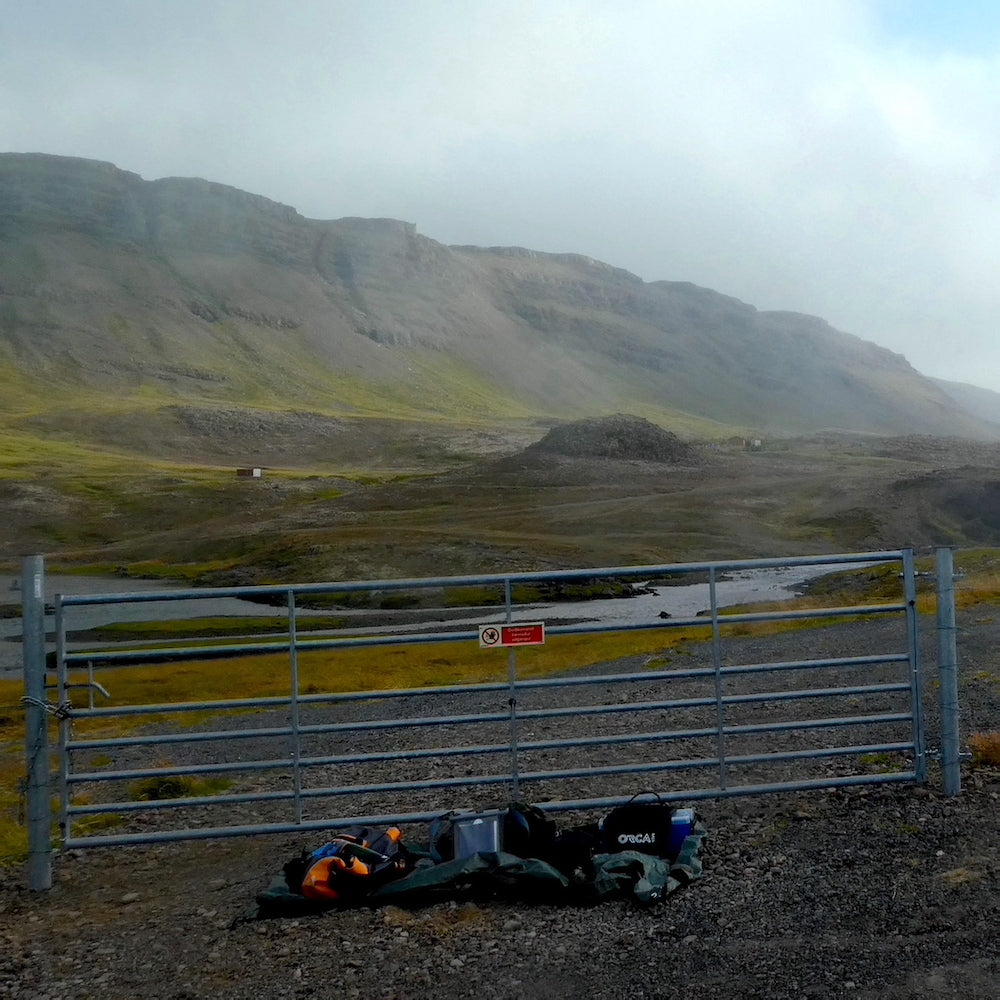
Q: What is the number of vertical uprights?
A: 7